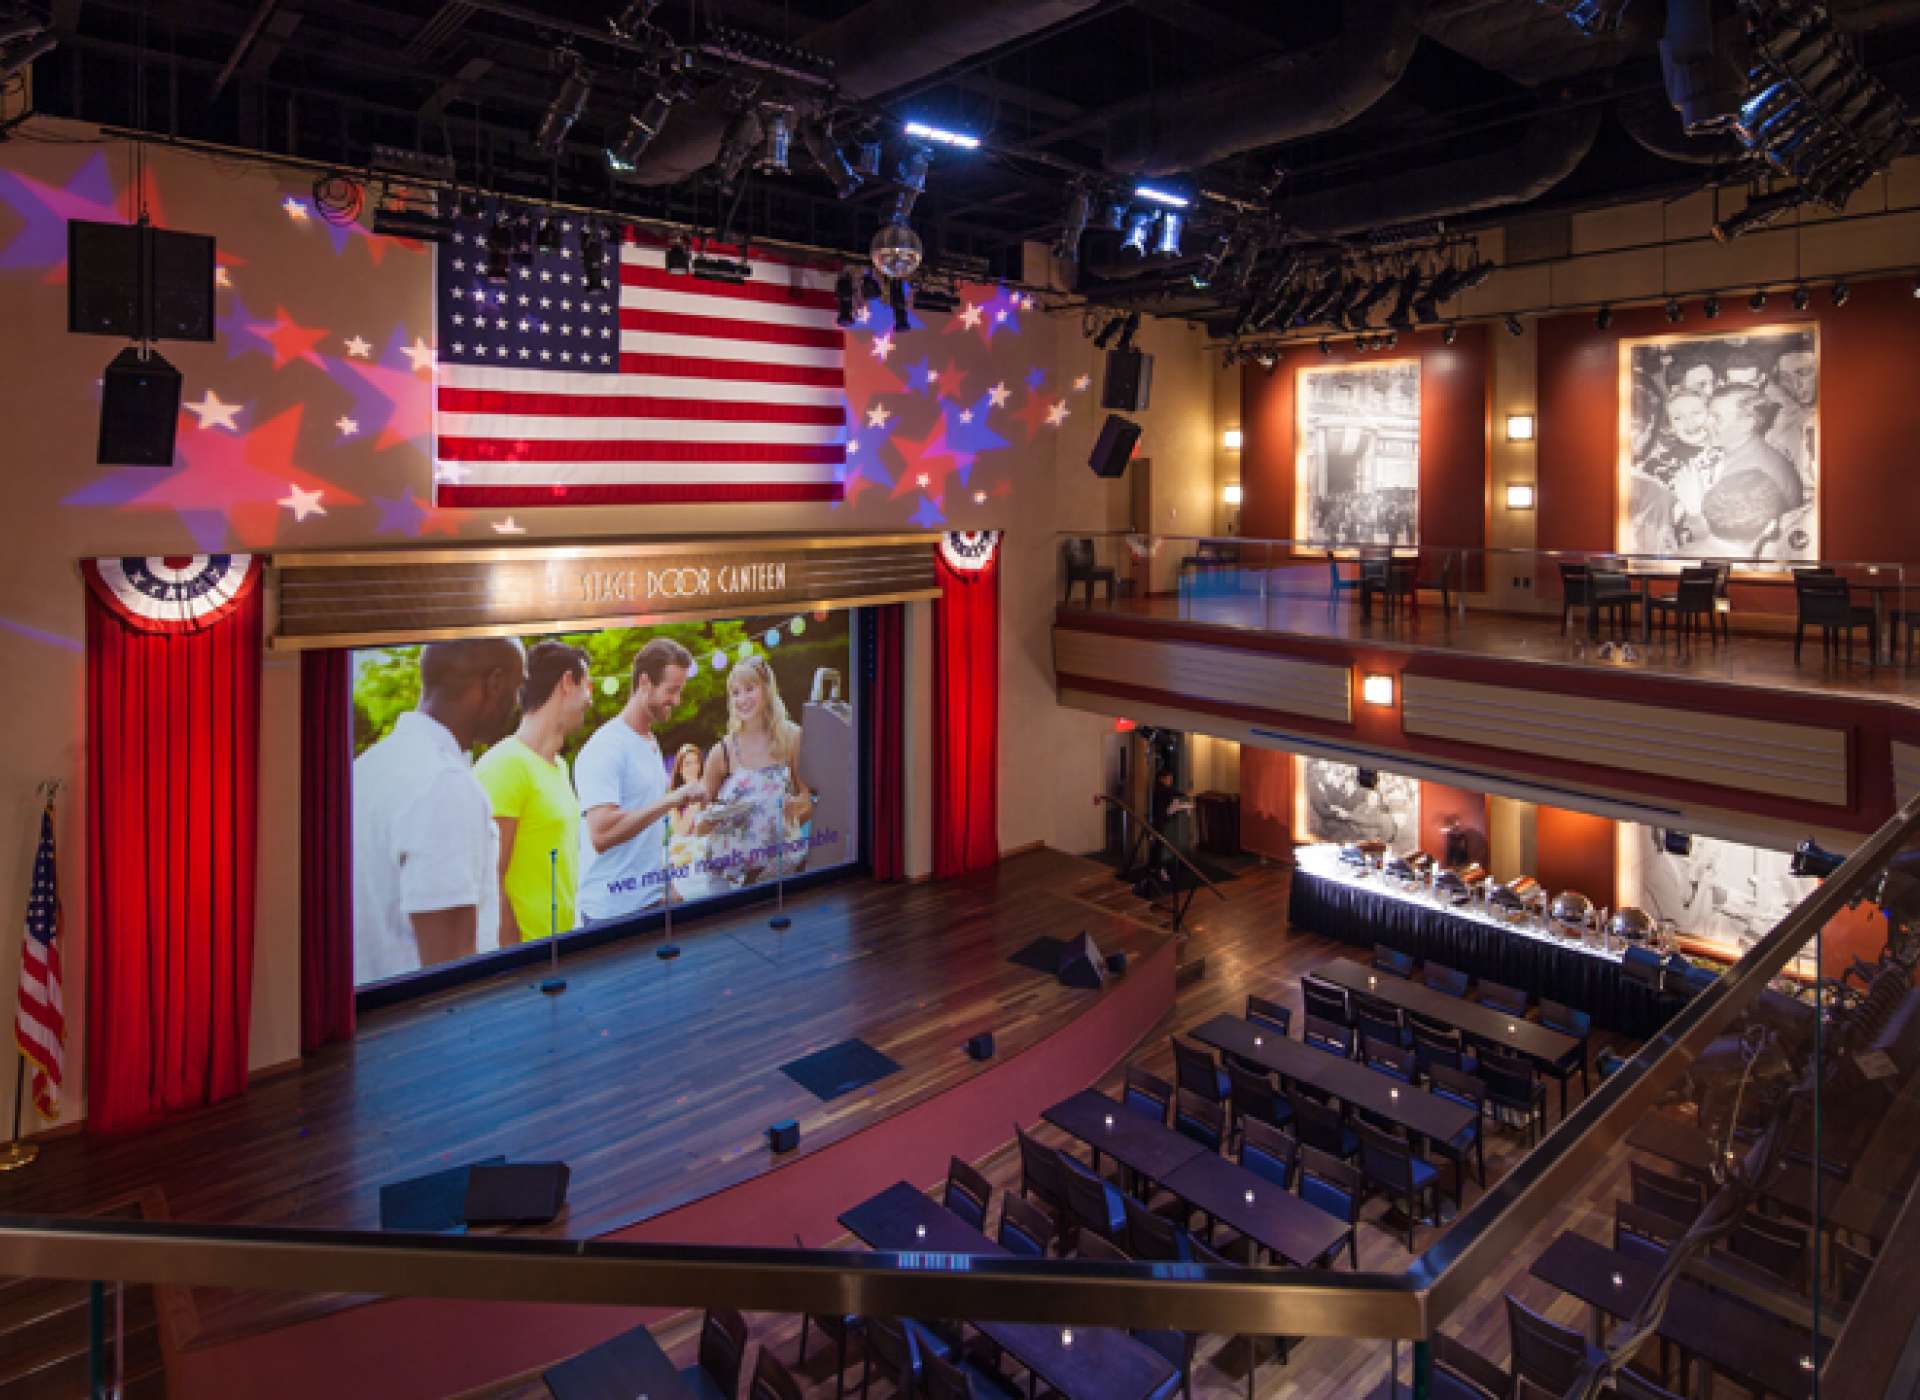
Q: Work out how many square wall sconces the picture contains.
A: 5